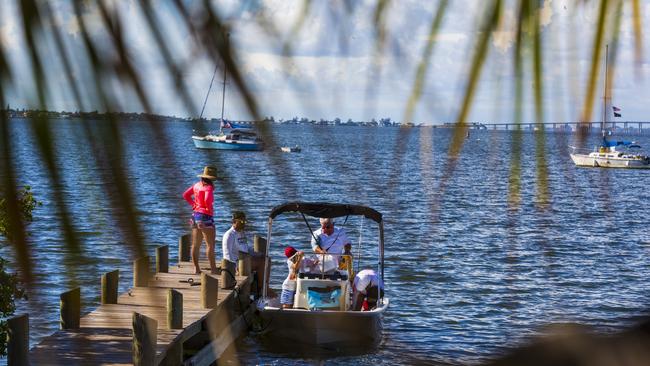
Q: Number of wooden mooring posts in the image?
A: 12